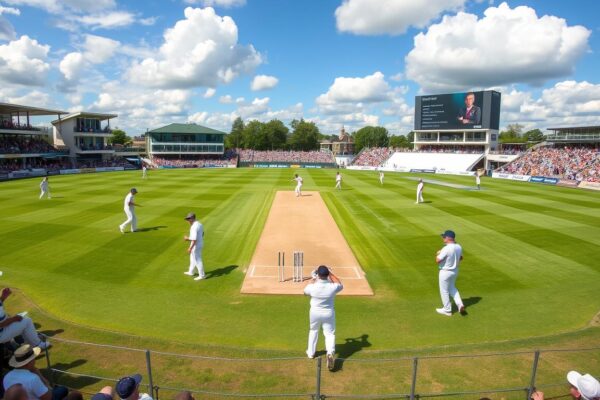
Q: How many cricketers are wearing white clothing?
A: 11